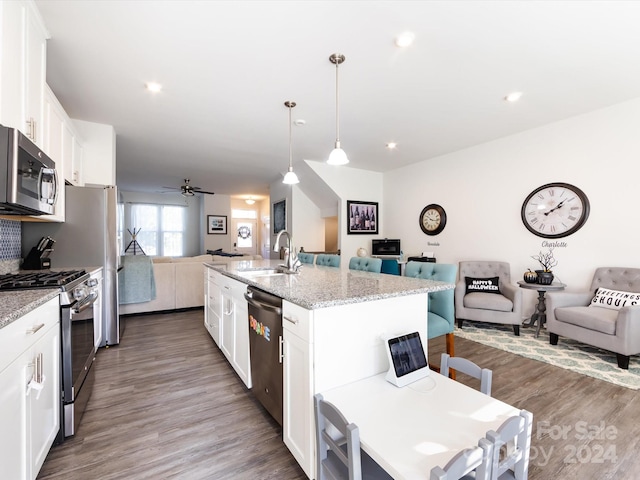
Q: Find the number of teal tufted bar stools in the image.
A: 4